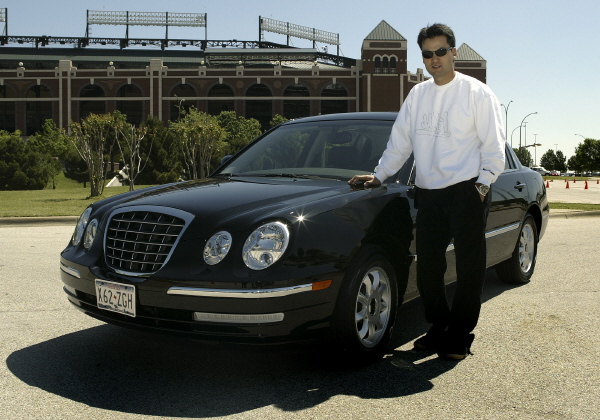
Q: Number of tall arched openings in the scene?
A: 9